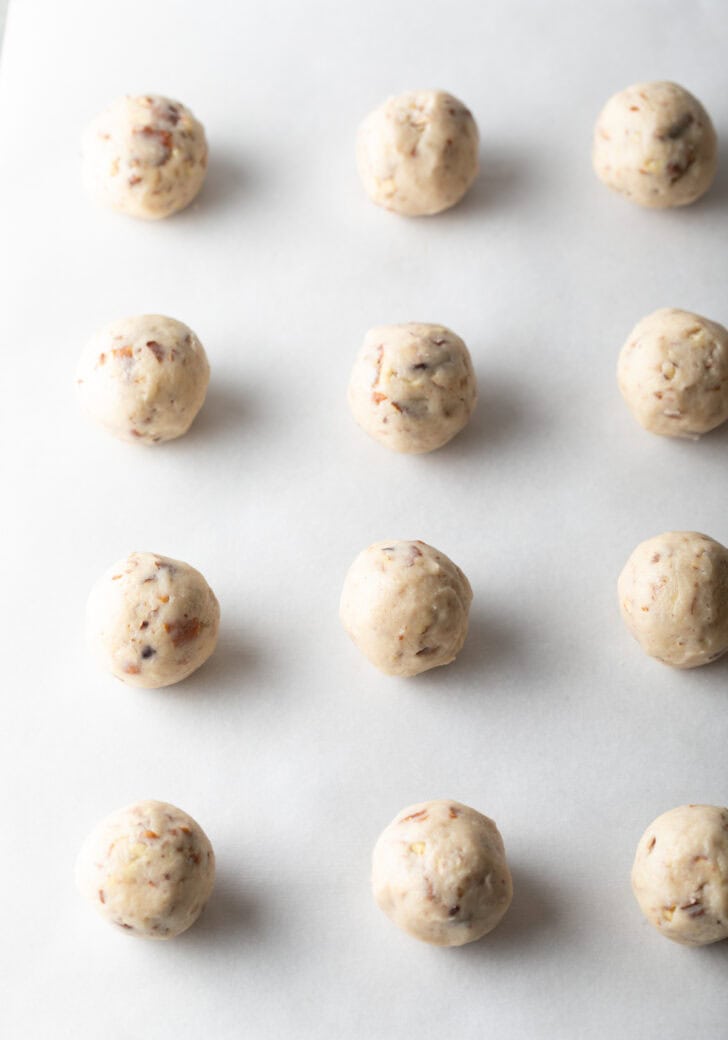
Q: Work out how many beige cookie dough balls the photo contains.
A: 12